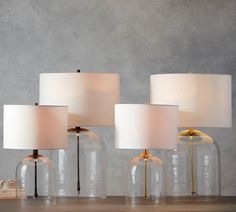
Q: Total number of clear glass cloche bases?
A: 4